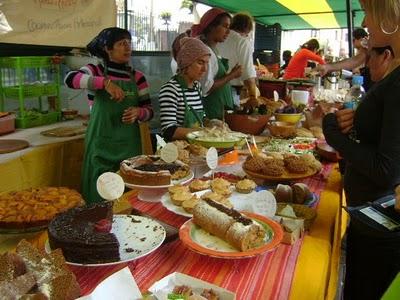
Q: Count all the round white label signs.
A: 4